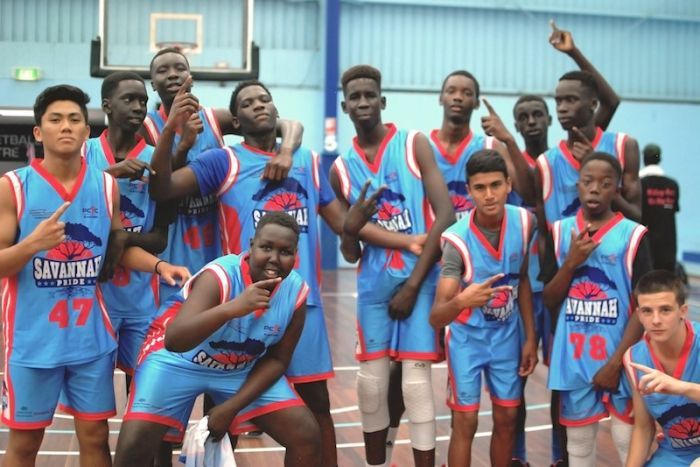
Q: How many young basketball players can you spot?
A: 12